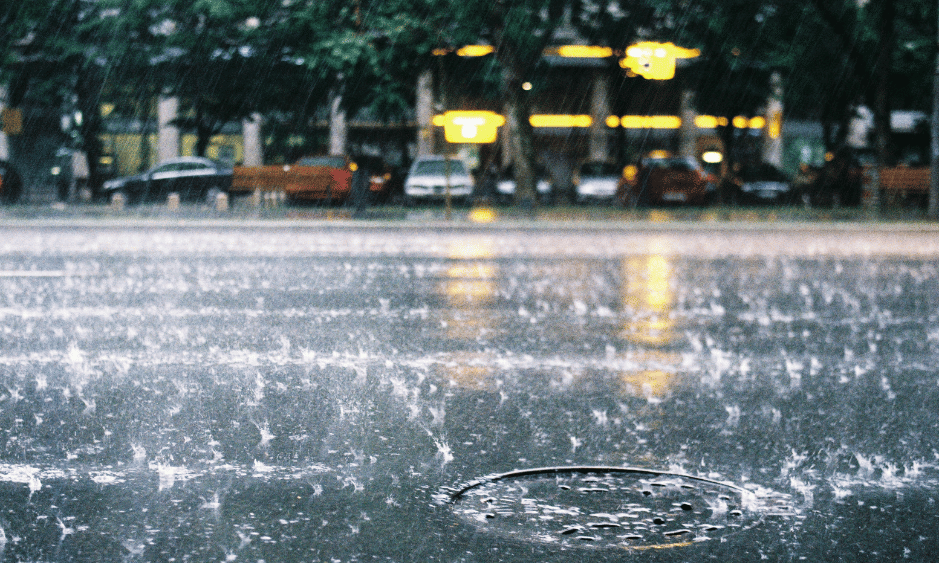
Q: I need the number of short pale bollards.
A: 3